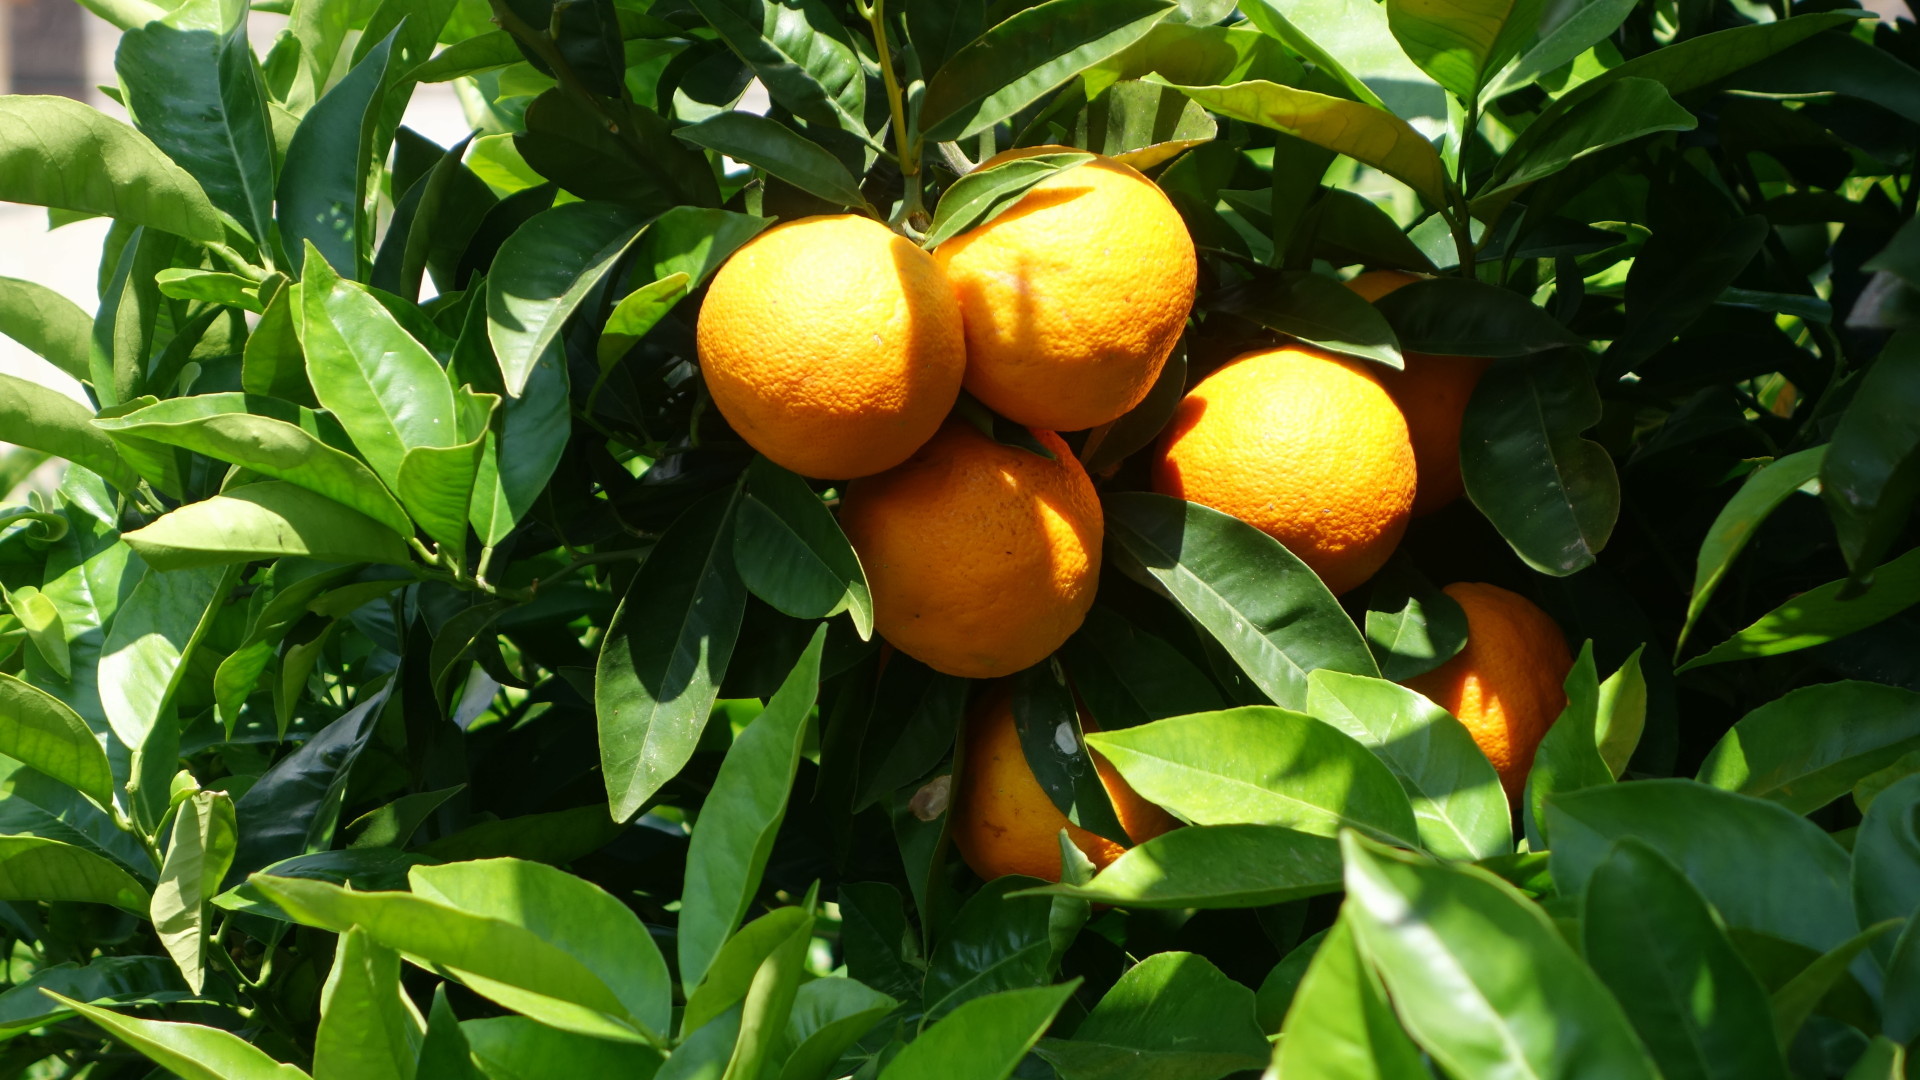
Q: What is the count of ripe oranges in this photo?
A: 7